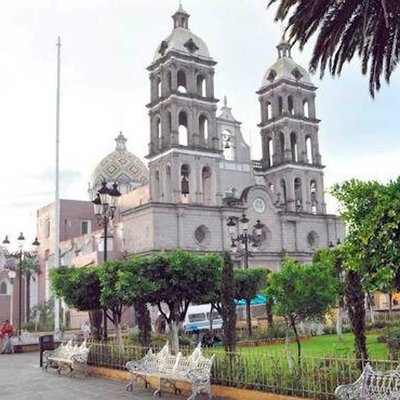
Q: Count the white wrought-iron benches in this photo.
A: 3